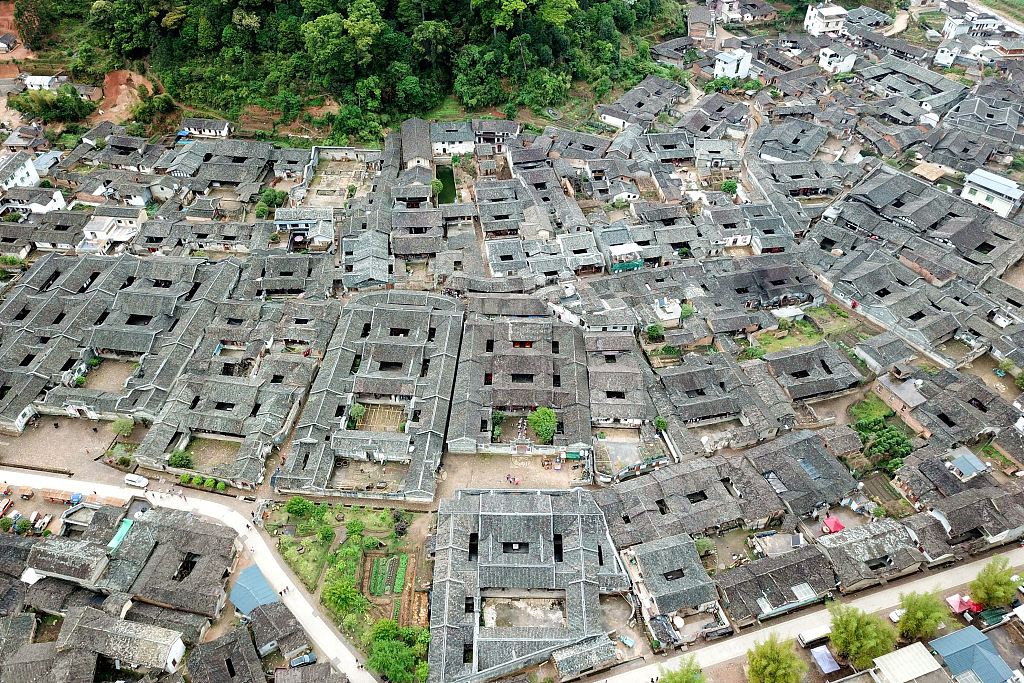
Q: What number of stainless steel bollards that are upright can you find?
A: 0